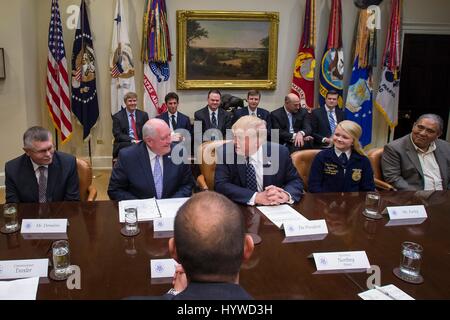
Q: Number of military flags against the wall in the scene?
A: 5